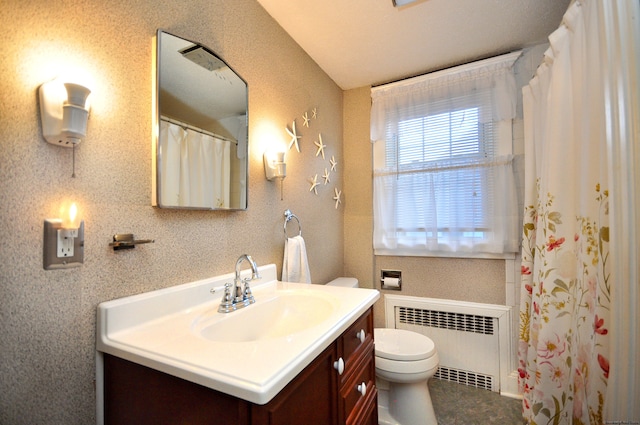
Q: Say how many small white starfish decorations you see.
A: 8